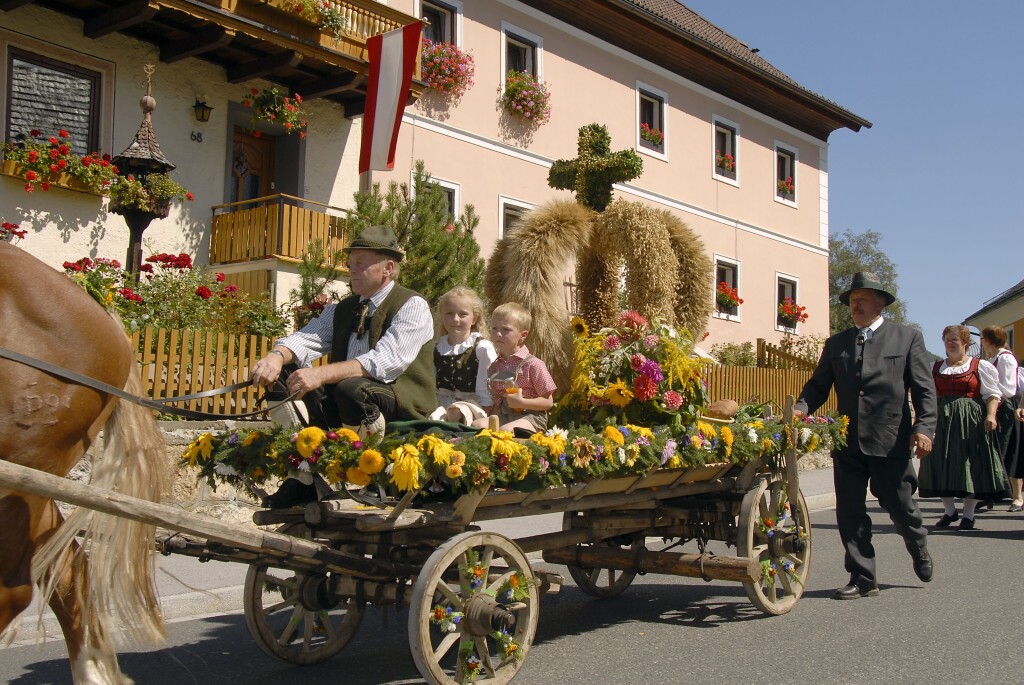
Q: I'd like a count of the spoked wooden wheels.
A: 4